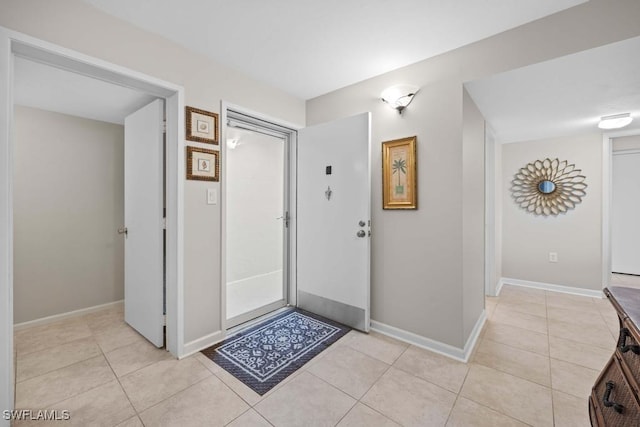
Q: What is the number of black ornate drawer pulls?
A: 2